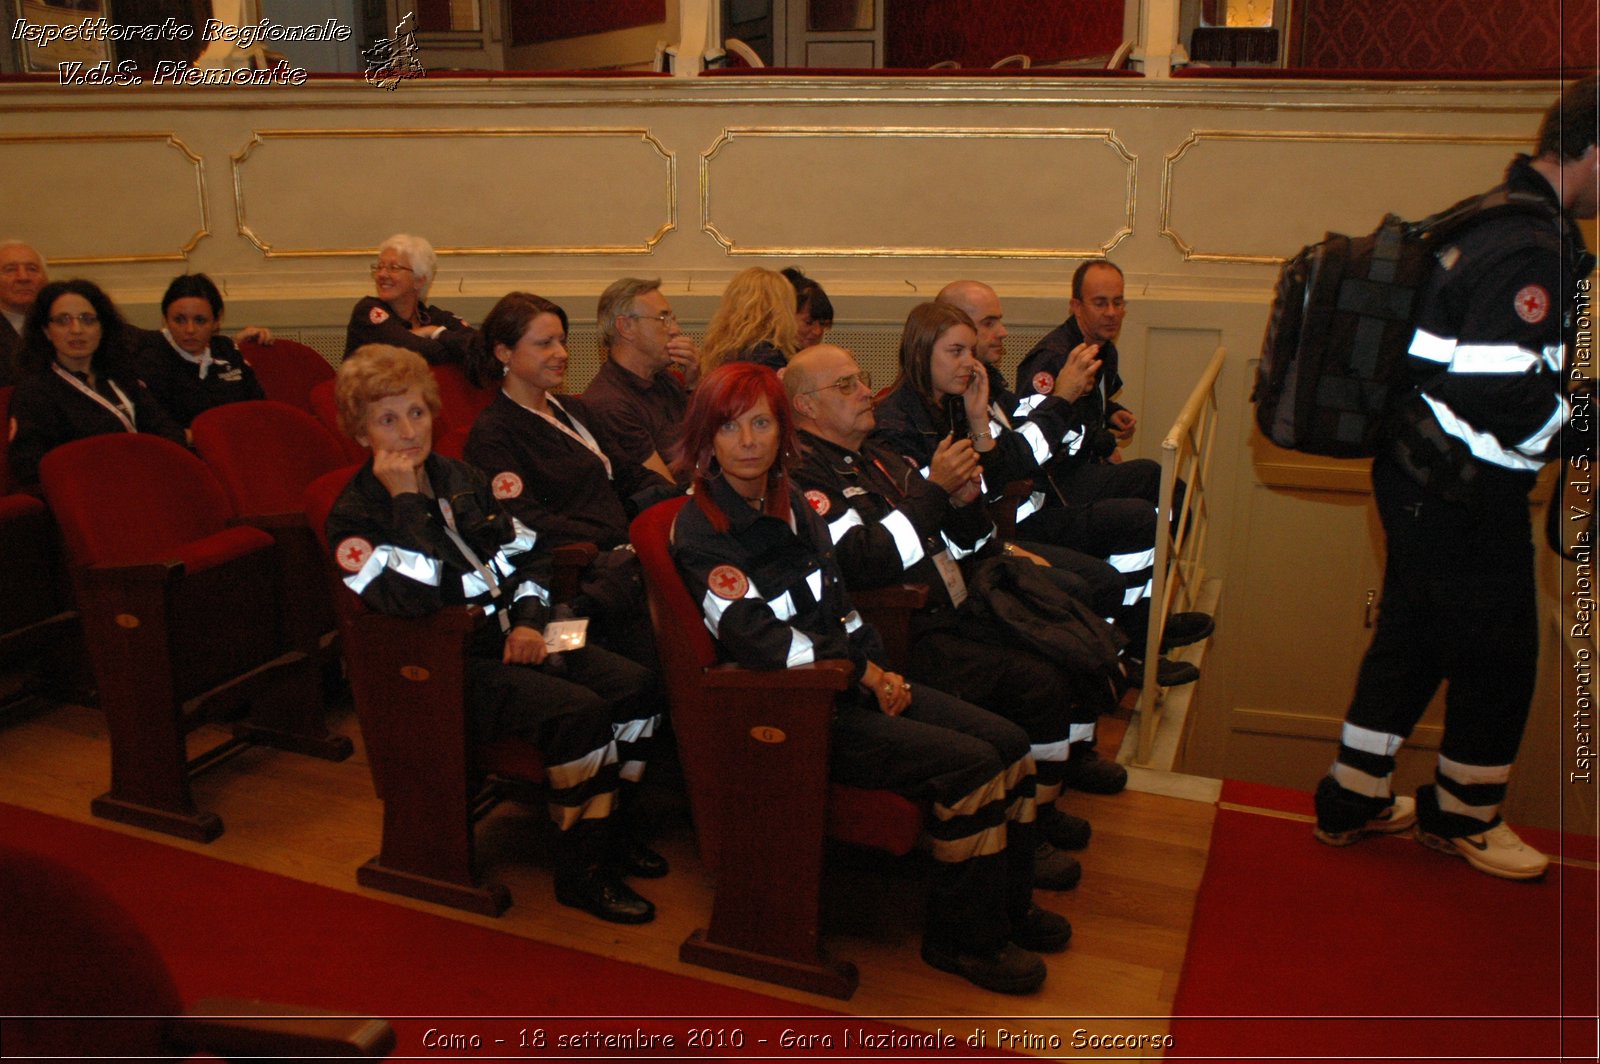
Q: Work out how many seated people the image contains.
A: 14